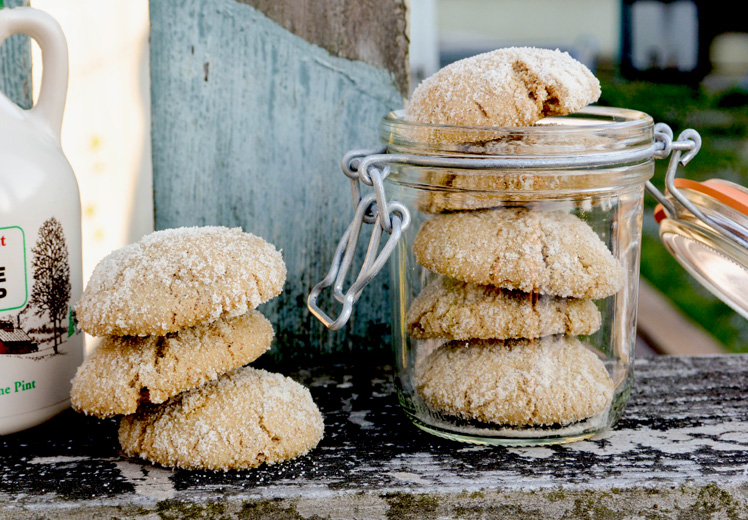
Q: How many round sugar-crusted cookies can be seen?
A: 8